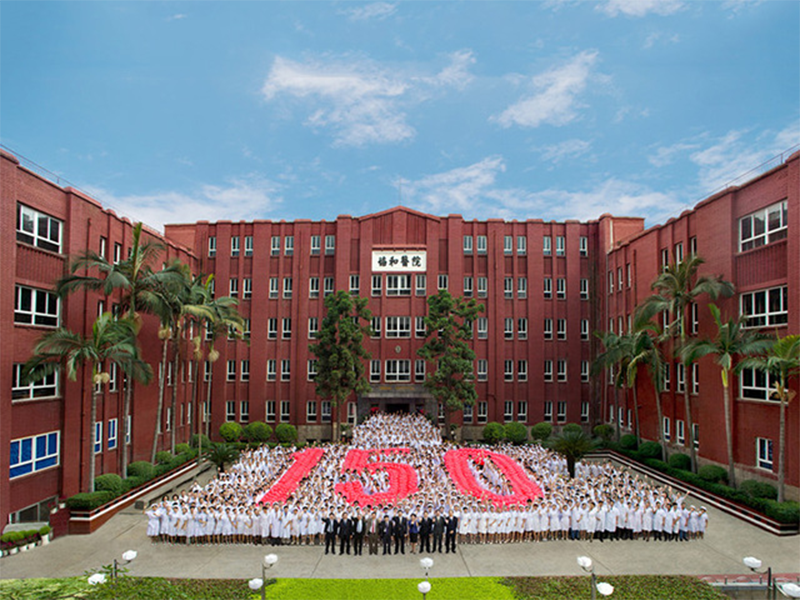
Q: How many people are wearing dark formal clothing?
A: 10